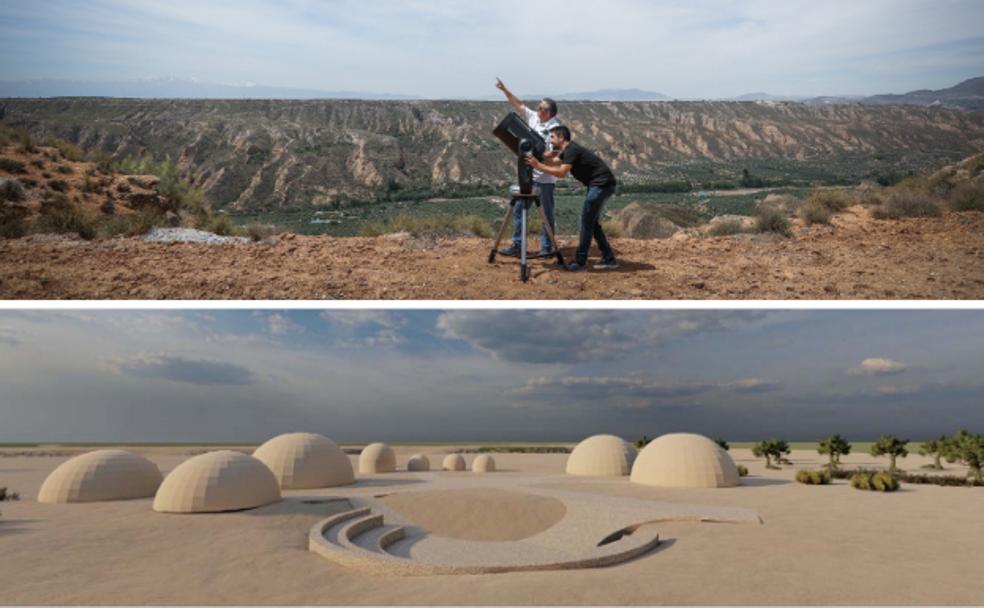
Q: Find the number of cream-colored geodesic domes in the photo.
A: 9